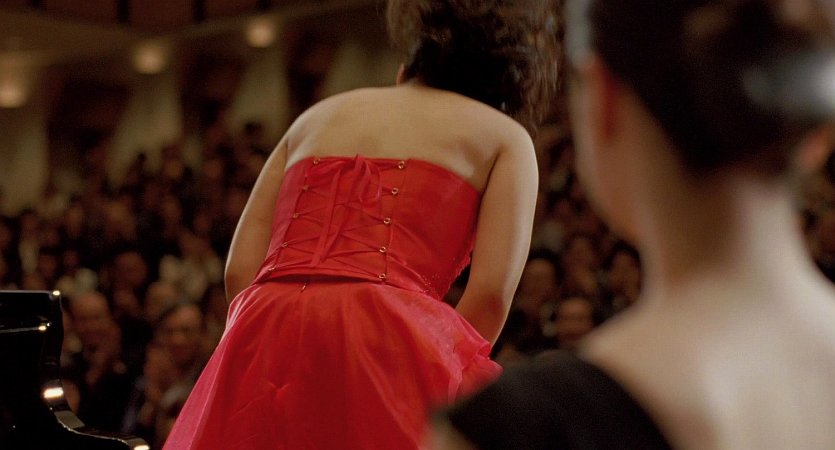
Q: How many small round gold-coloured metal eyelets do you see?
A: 10